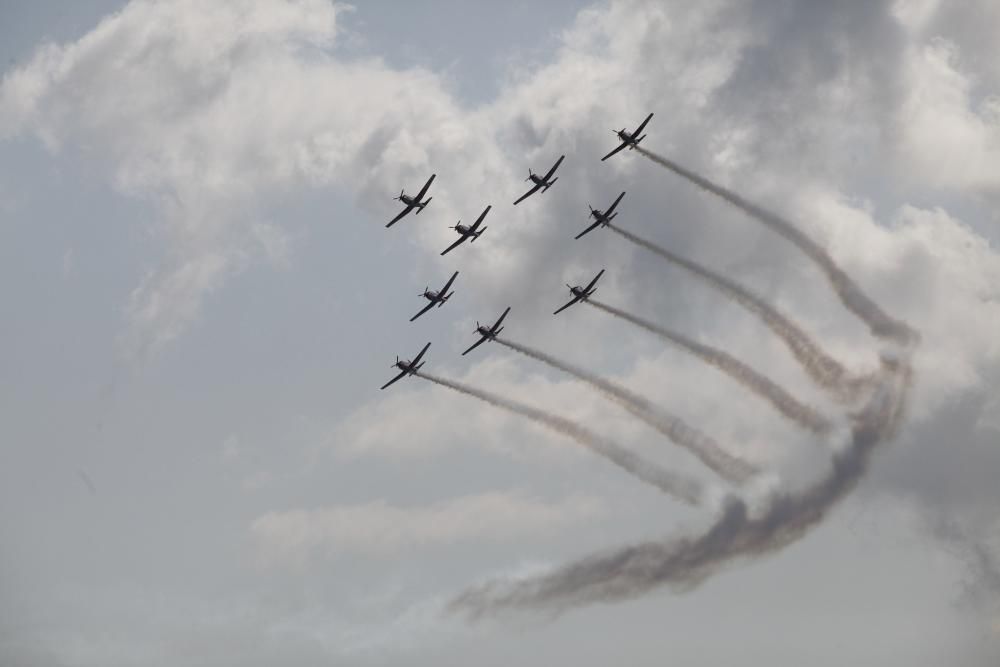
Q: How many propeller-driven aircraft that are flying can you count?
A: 9